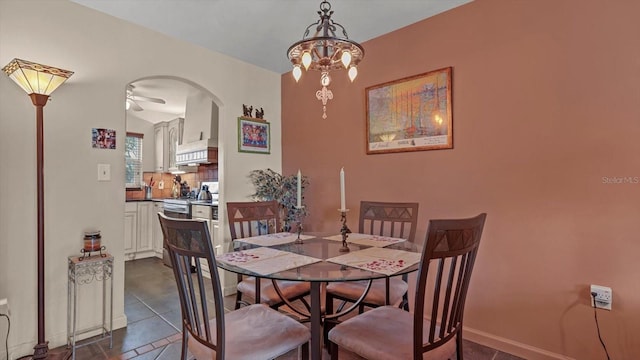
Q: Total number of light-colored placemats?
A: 4